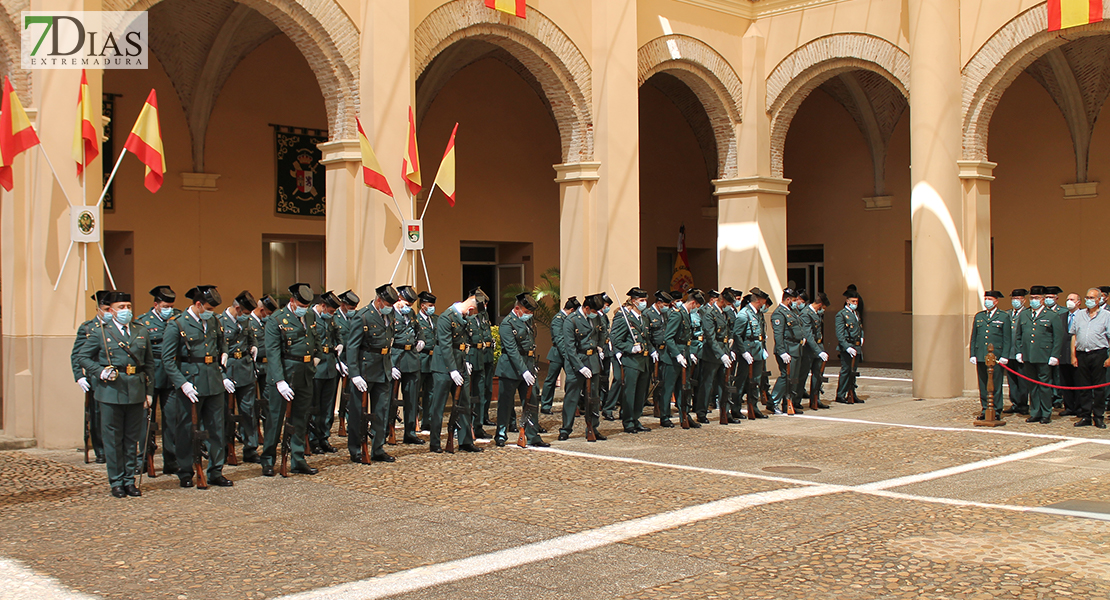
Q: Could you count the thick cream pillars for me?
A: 5